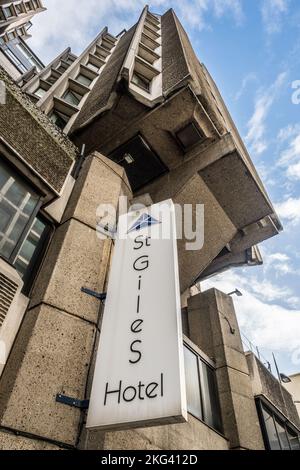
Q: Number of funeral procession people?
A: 0